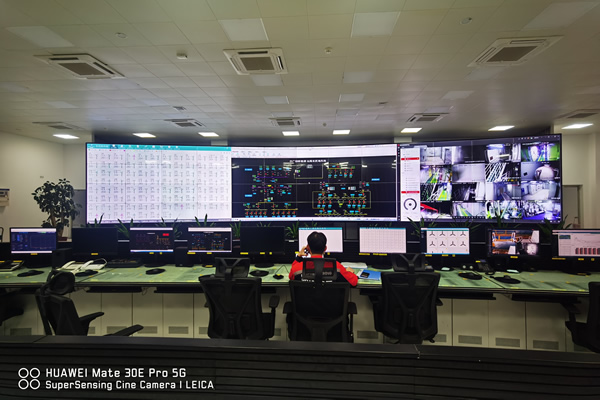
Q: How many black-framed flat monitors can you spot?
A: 10